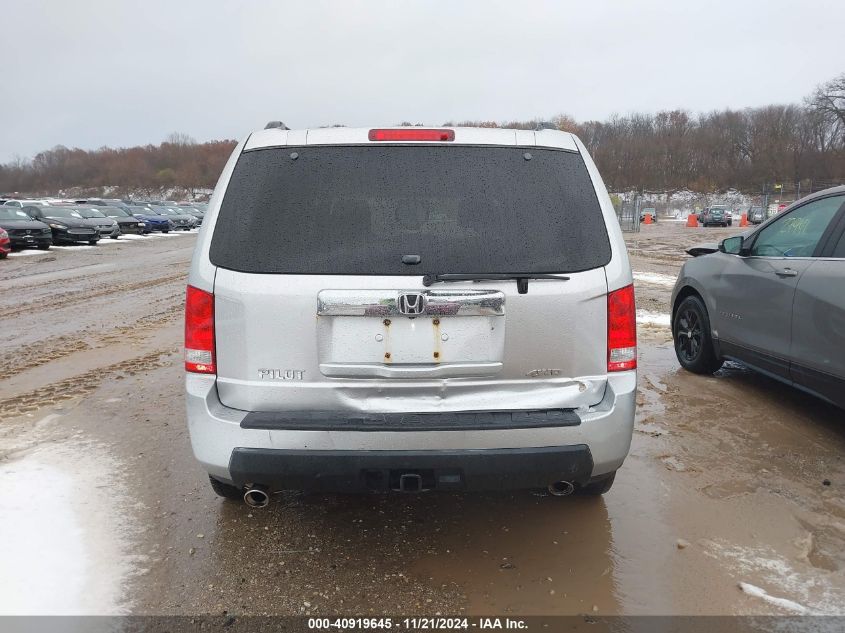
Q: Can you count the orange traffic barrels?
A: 3